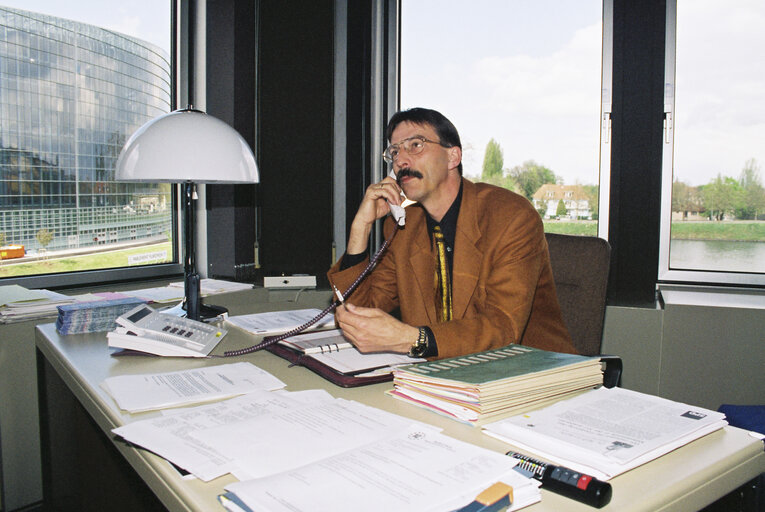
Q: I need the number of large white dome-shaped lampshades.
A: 1